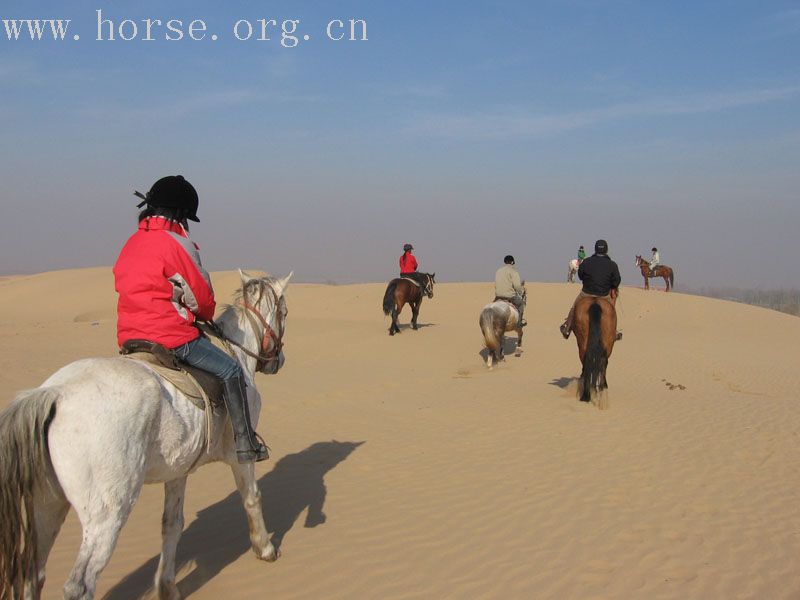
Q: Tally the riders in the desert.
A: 6